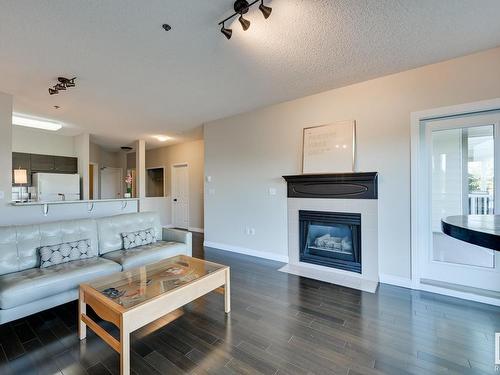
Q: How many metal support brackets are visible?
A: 3